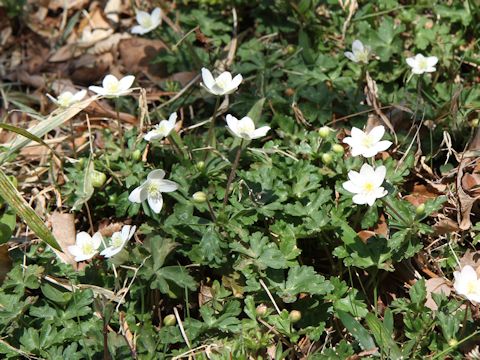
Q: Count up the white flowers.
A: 14